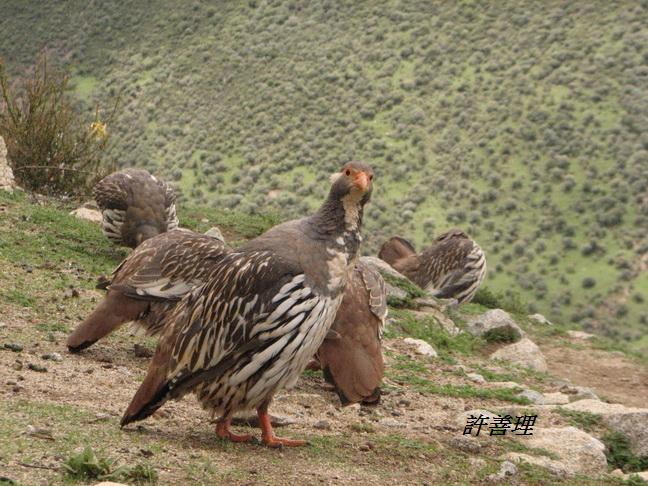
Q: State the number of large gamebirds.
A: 5